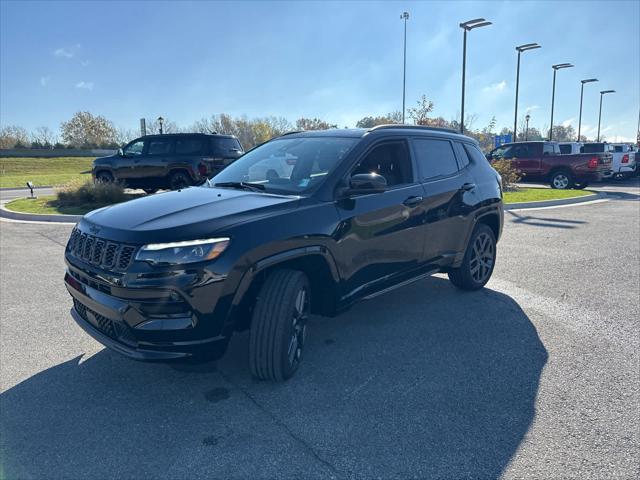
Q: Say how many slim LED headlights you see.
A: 1